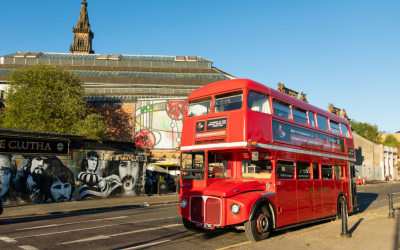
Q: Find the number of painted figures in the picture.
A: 5